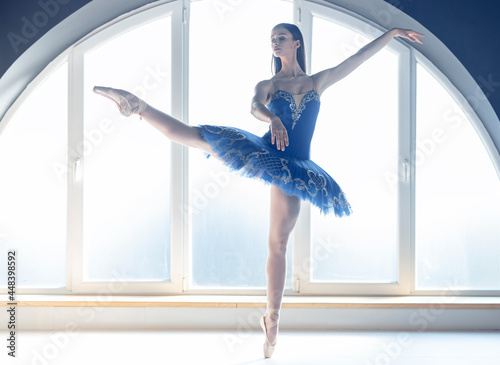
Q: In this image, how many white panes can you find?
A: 5